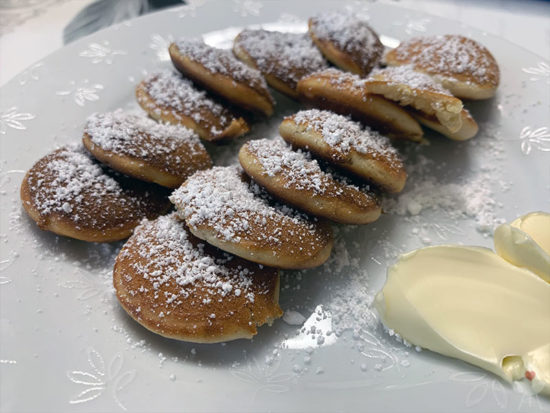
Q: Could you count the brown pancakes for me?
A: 14